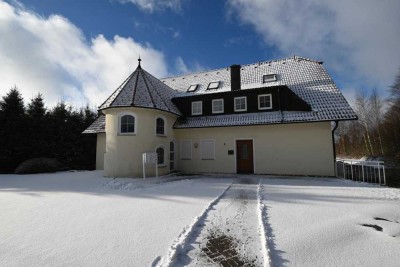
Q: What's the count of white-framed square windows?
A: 4